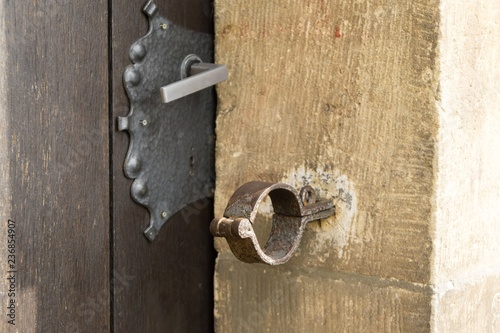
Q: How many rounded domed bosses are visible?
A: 4